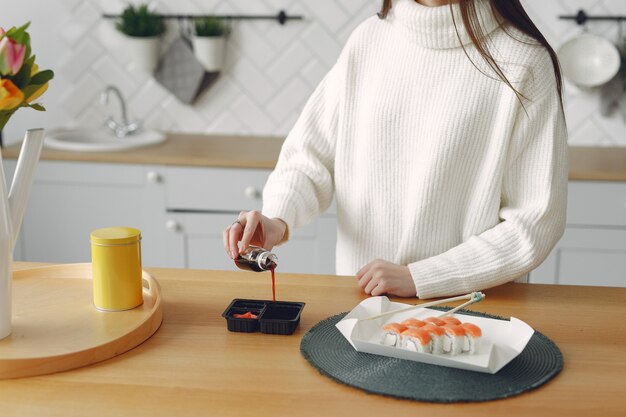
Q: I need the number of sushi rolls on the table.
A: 8